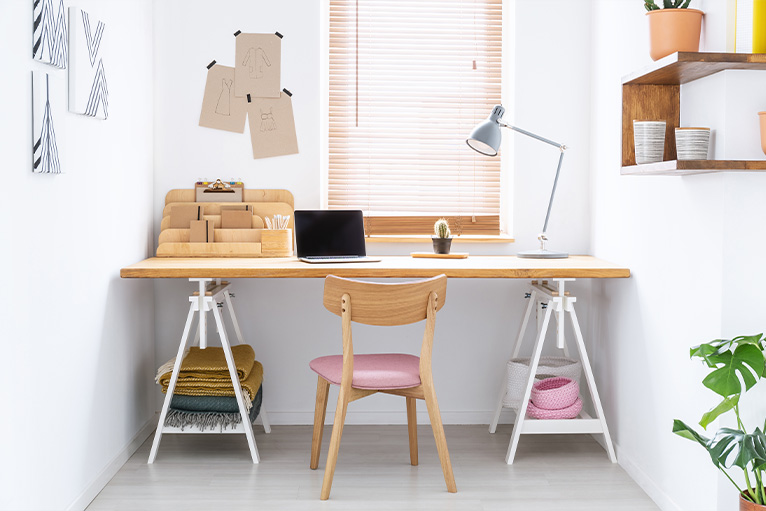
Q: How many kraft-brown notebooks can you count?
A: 4